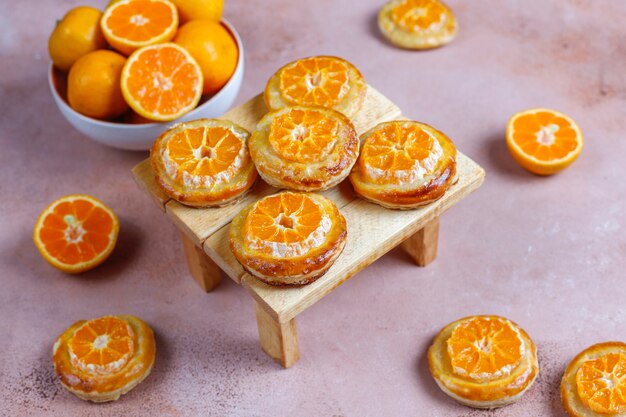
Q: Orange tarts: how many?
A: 9